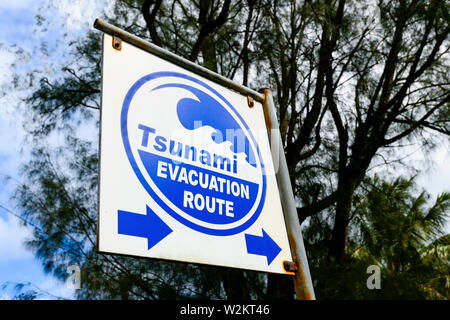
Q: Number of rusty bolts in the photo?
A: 3